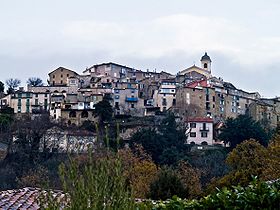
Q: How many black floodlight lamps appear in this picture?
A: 0